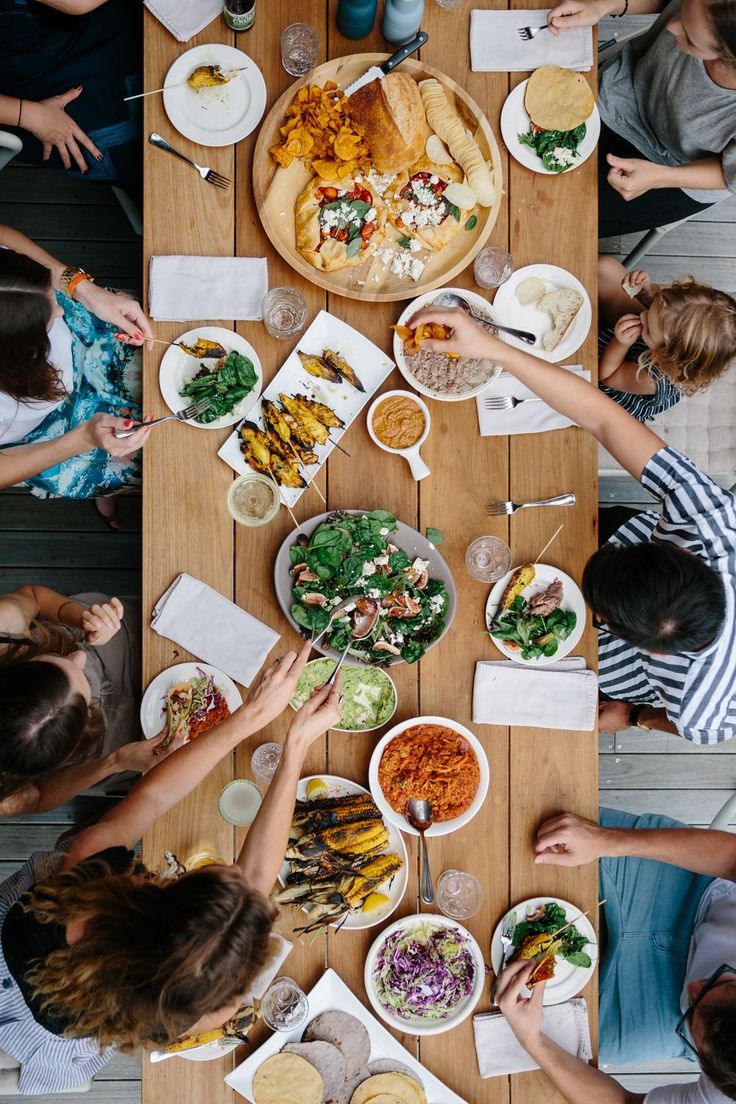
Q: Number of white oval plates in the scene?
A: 1